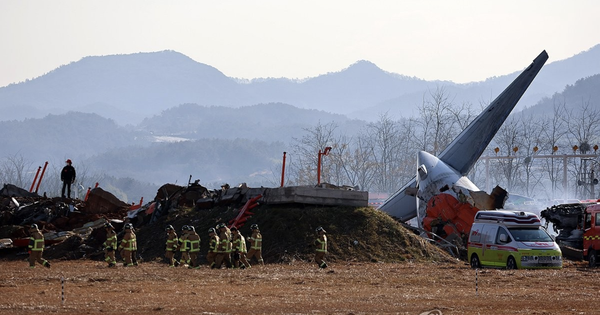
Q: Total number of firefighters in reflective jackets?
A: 11